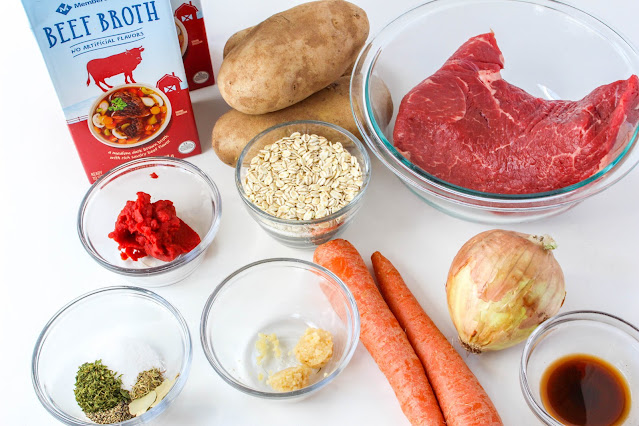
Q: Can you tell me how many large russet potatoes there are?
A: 3